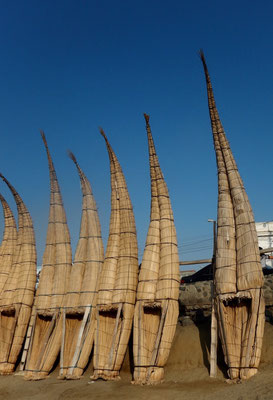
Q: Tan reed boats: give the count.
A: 7